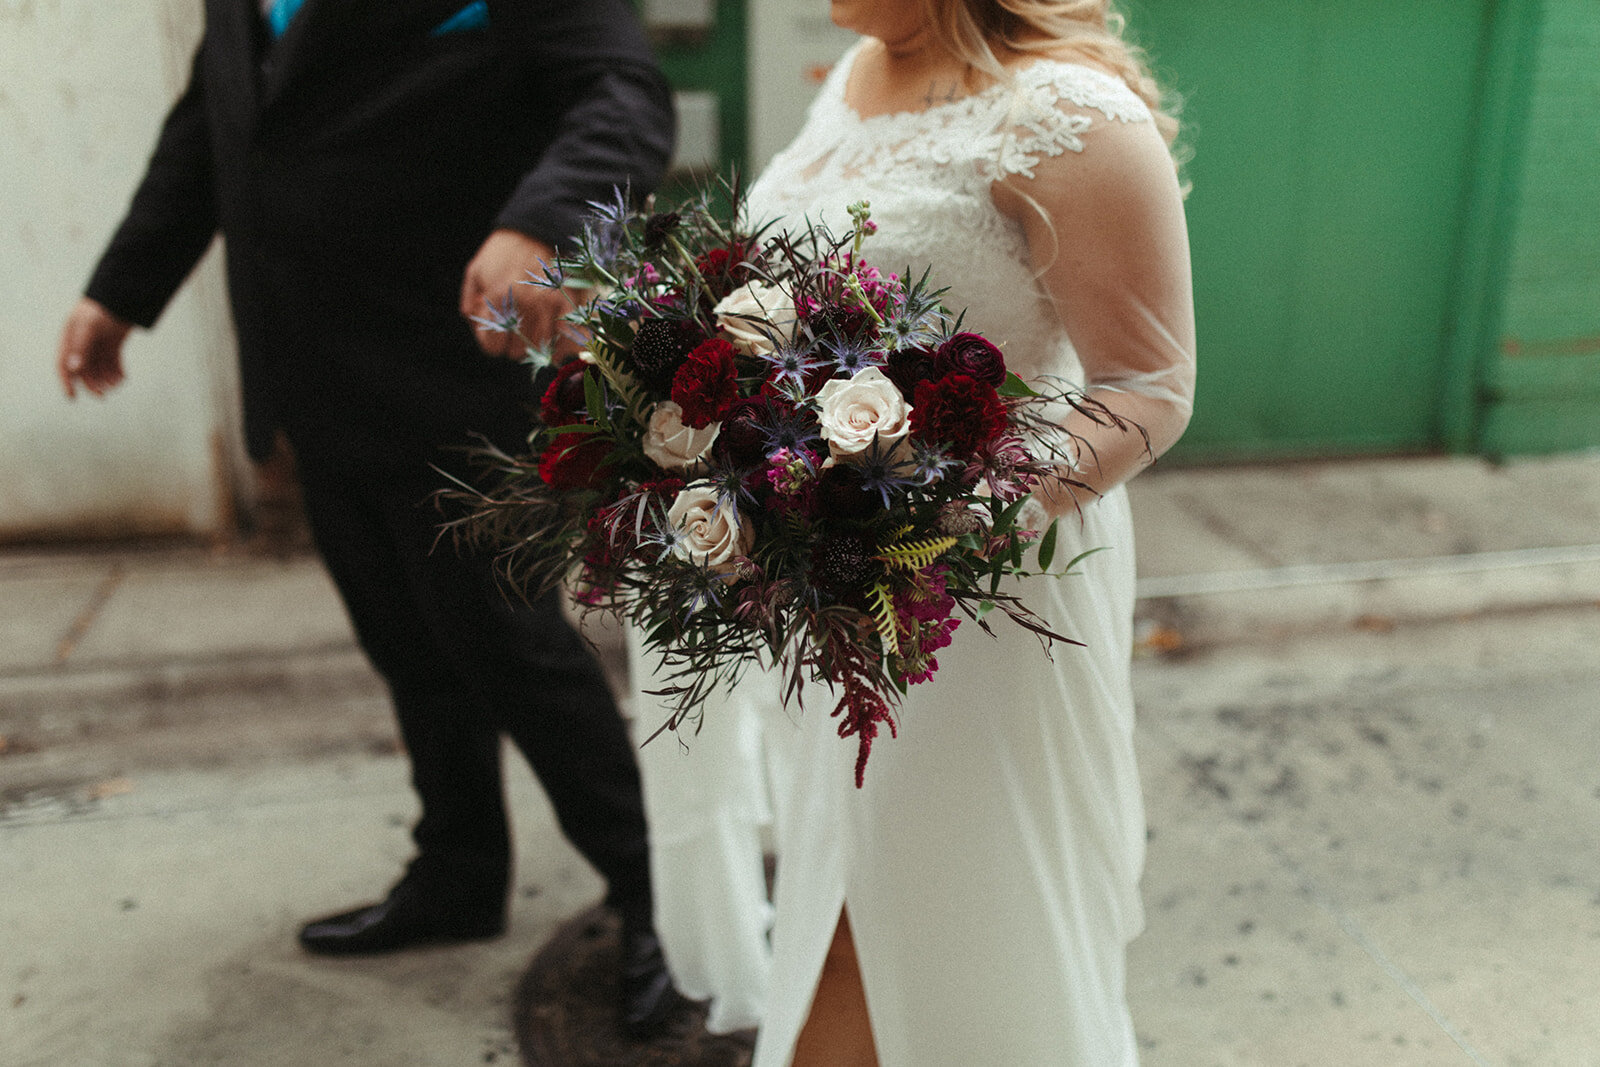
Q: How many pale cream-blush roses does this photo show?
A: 4